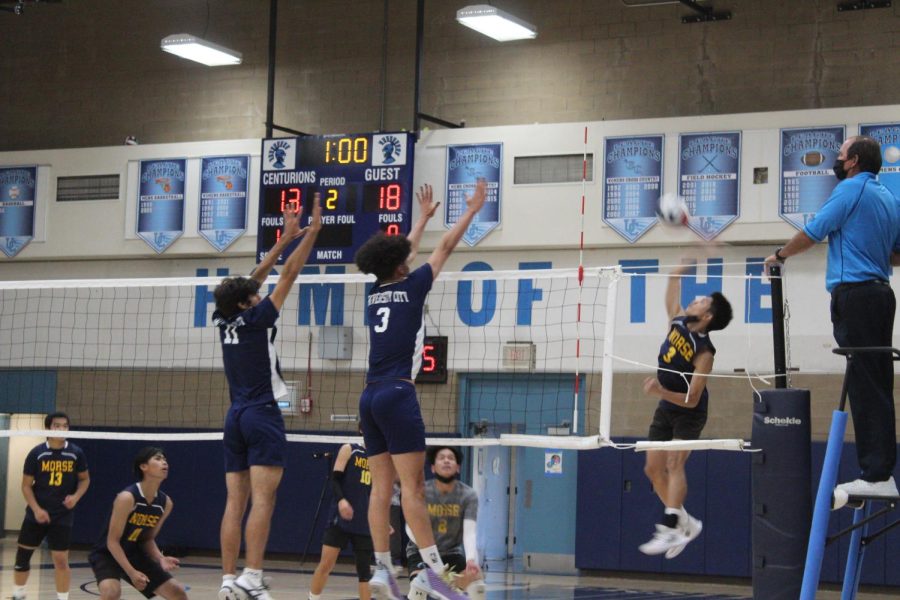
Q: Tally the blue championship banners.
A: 8